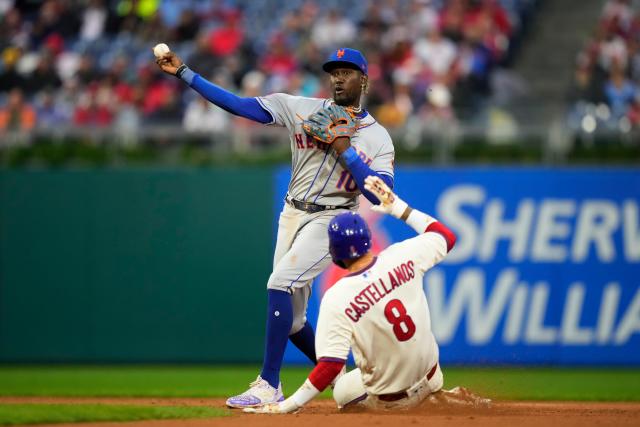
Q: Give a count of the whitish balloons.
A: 0